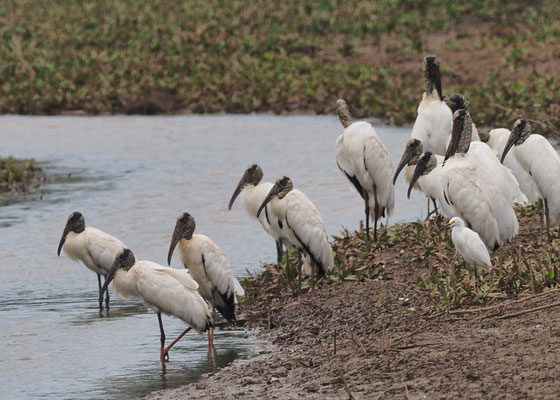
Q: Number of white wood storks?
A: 13